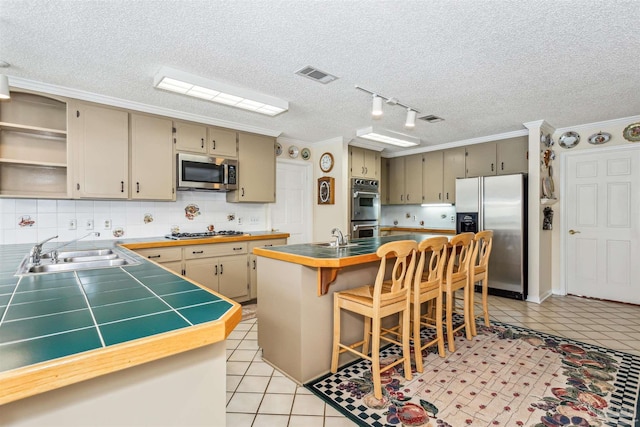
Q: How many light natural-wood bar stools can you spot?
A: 4